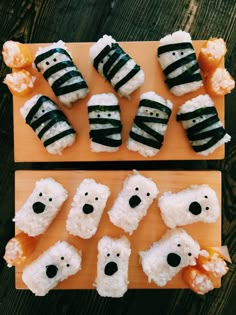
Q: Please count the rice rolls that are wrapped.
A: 7